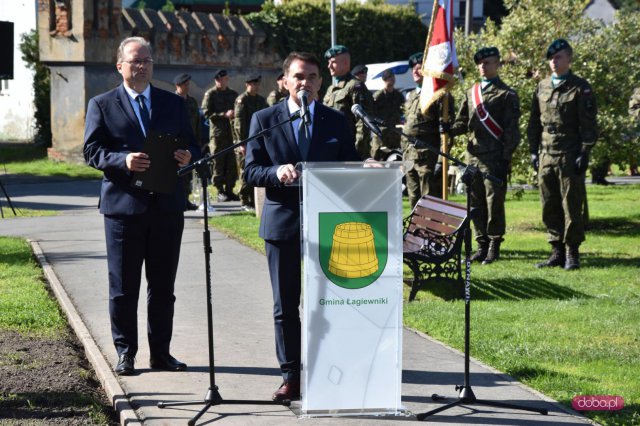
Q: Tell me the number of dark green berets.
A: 4